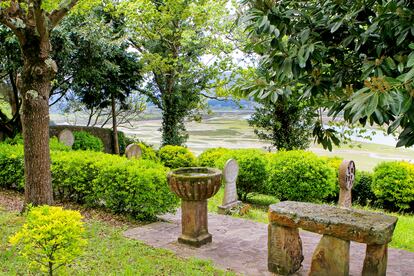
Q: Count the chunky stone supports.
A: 3